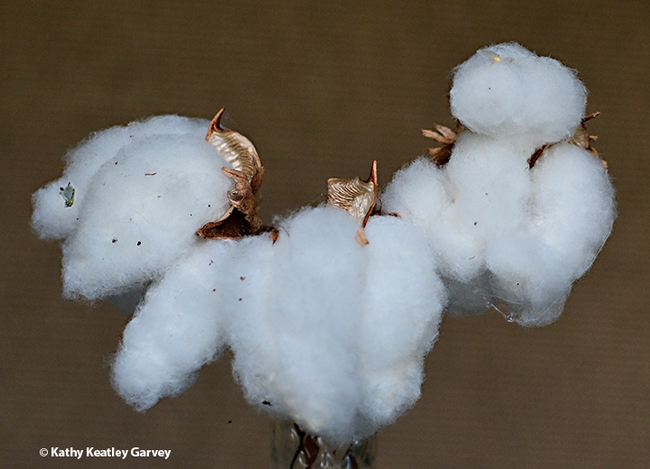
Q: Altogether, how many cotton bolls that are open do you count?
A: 3